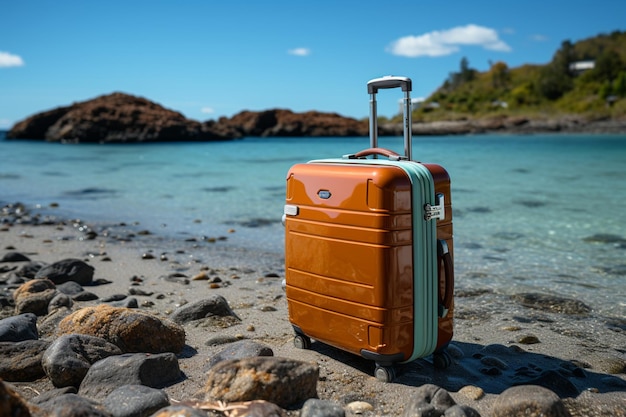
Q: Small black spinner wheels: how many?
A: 3